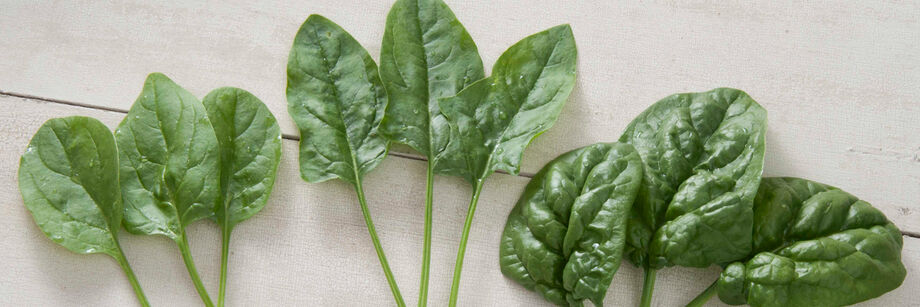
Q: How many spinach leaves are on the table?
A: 9